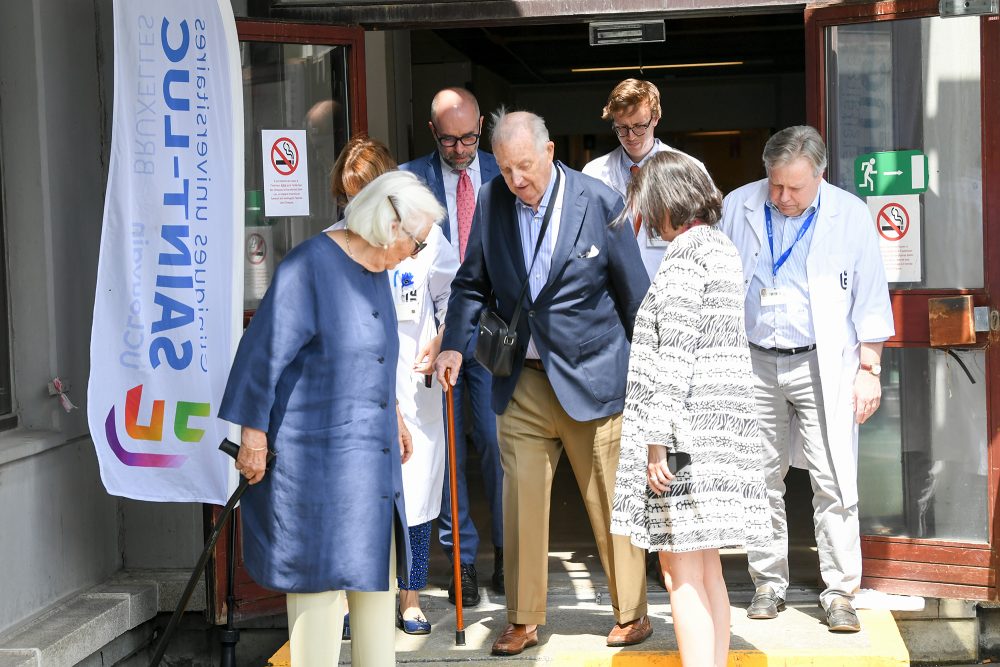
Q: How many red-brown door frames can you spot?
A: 2